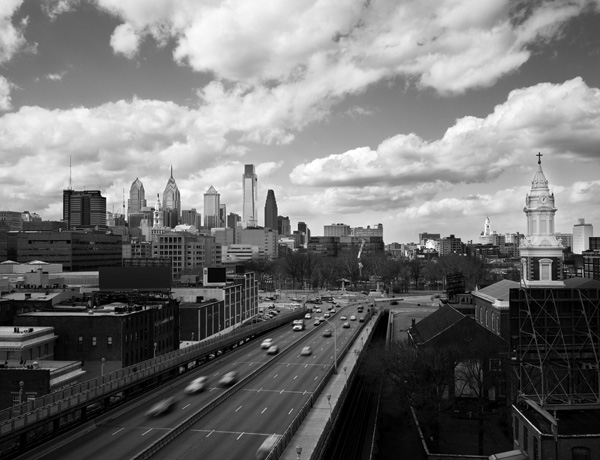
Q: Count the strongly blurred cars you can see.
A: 4